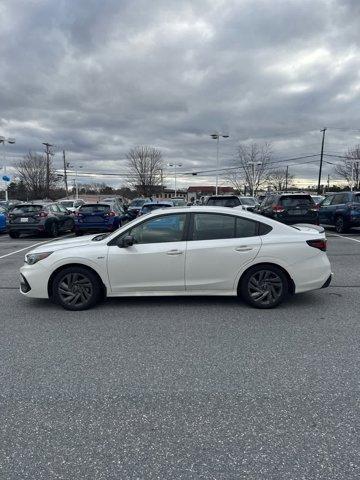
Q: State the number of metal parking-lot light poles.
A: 6